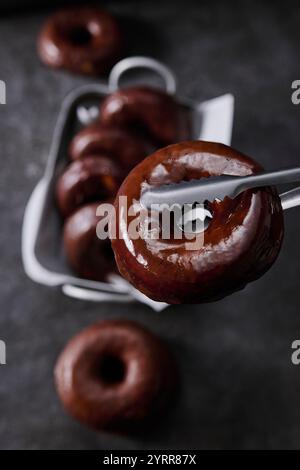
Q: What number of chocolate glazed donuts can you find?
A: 7